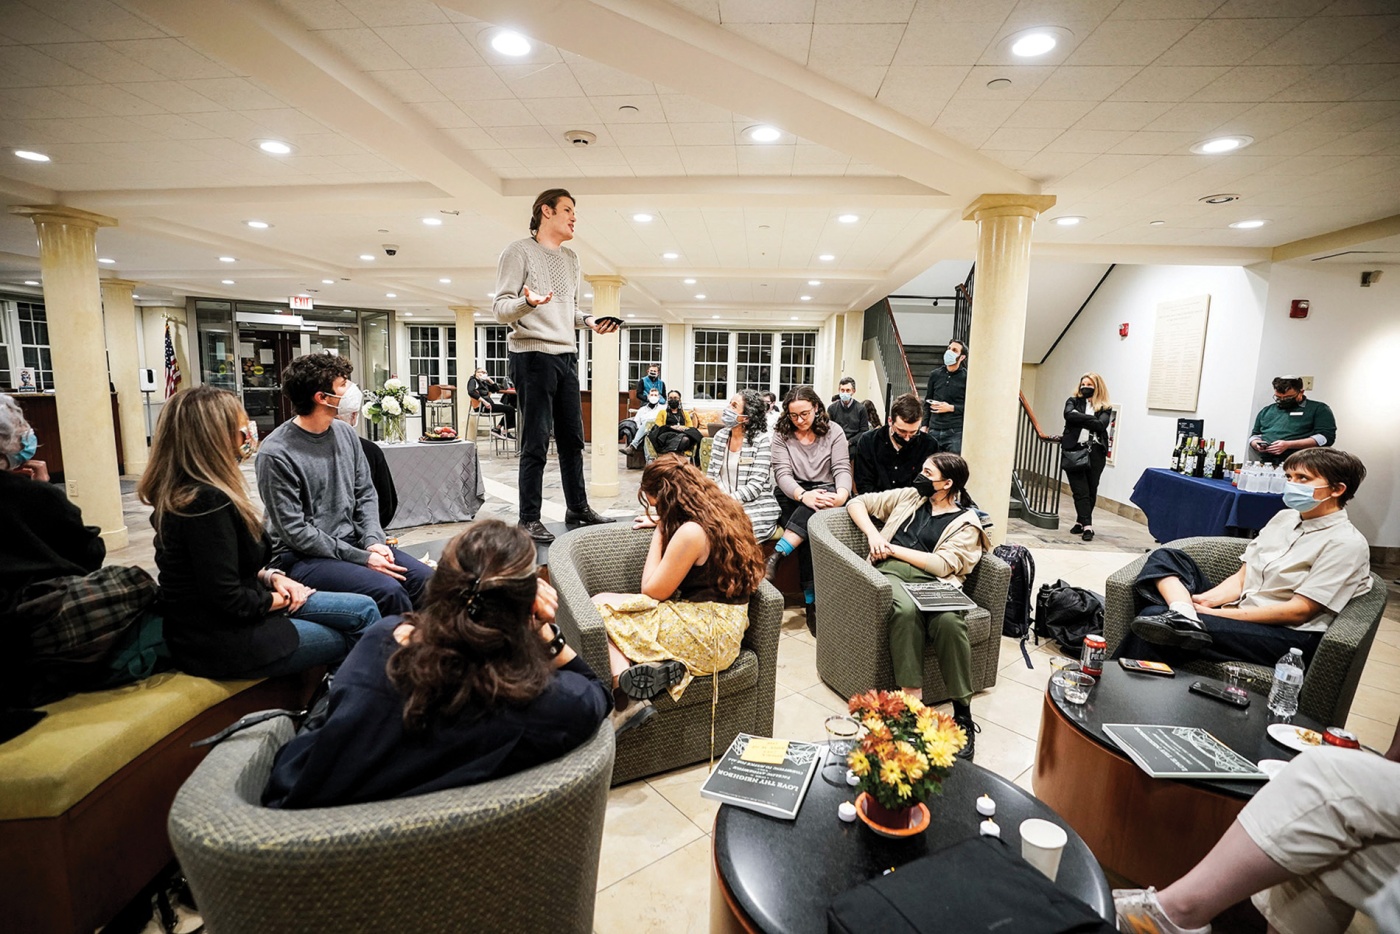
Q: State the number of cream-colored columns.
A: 5